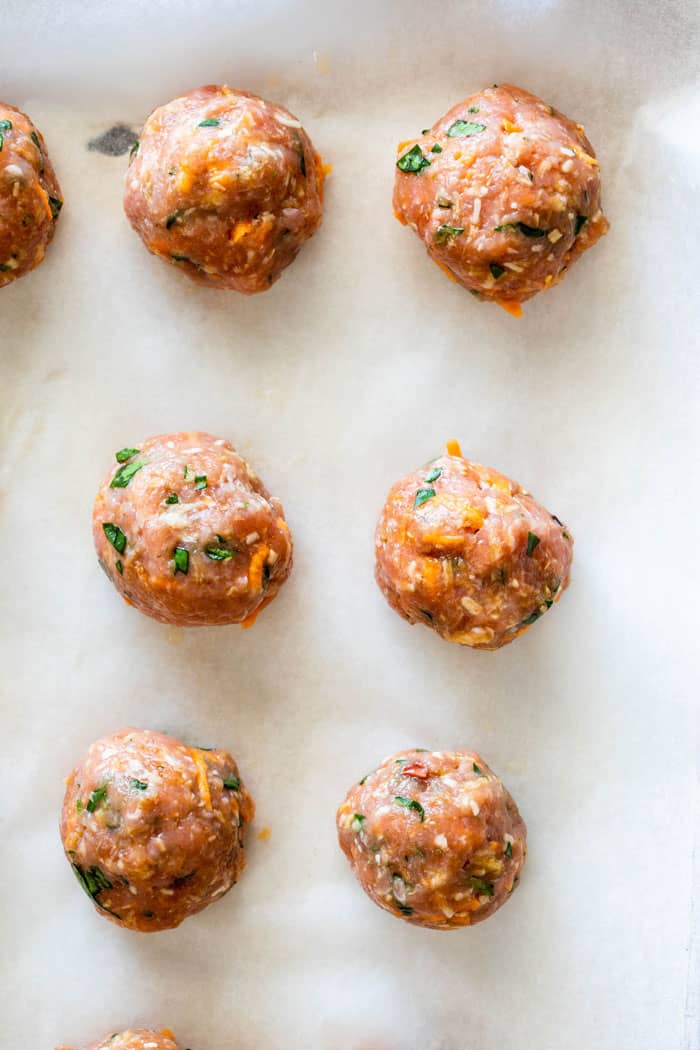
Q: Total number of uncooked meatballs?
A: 8